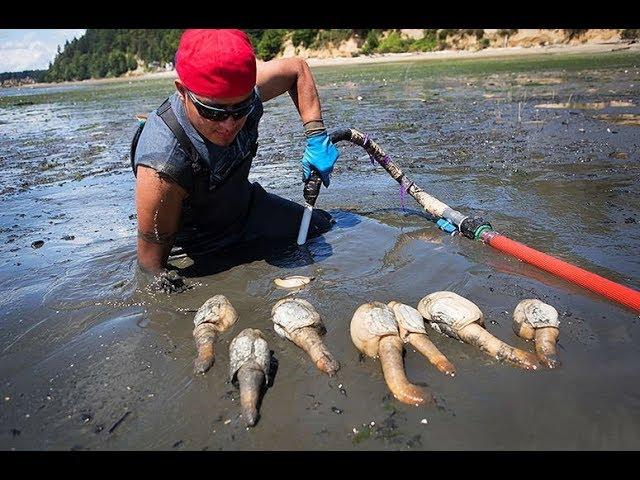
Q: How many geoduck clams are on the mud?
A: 7